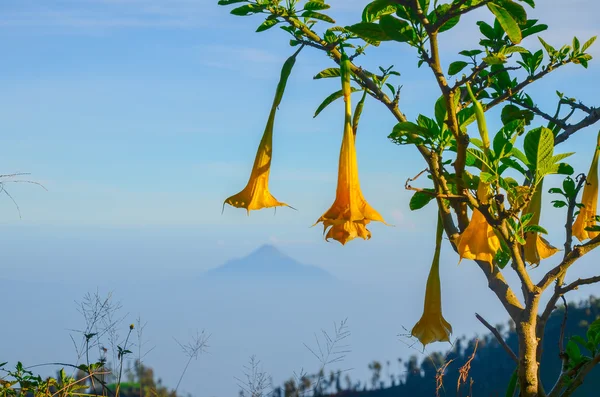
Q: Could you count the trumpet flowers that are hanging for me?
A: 6